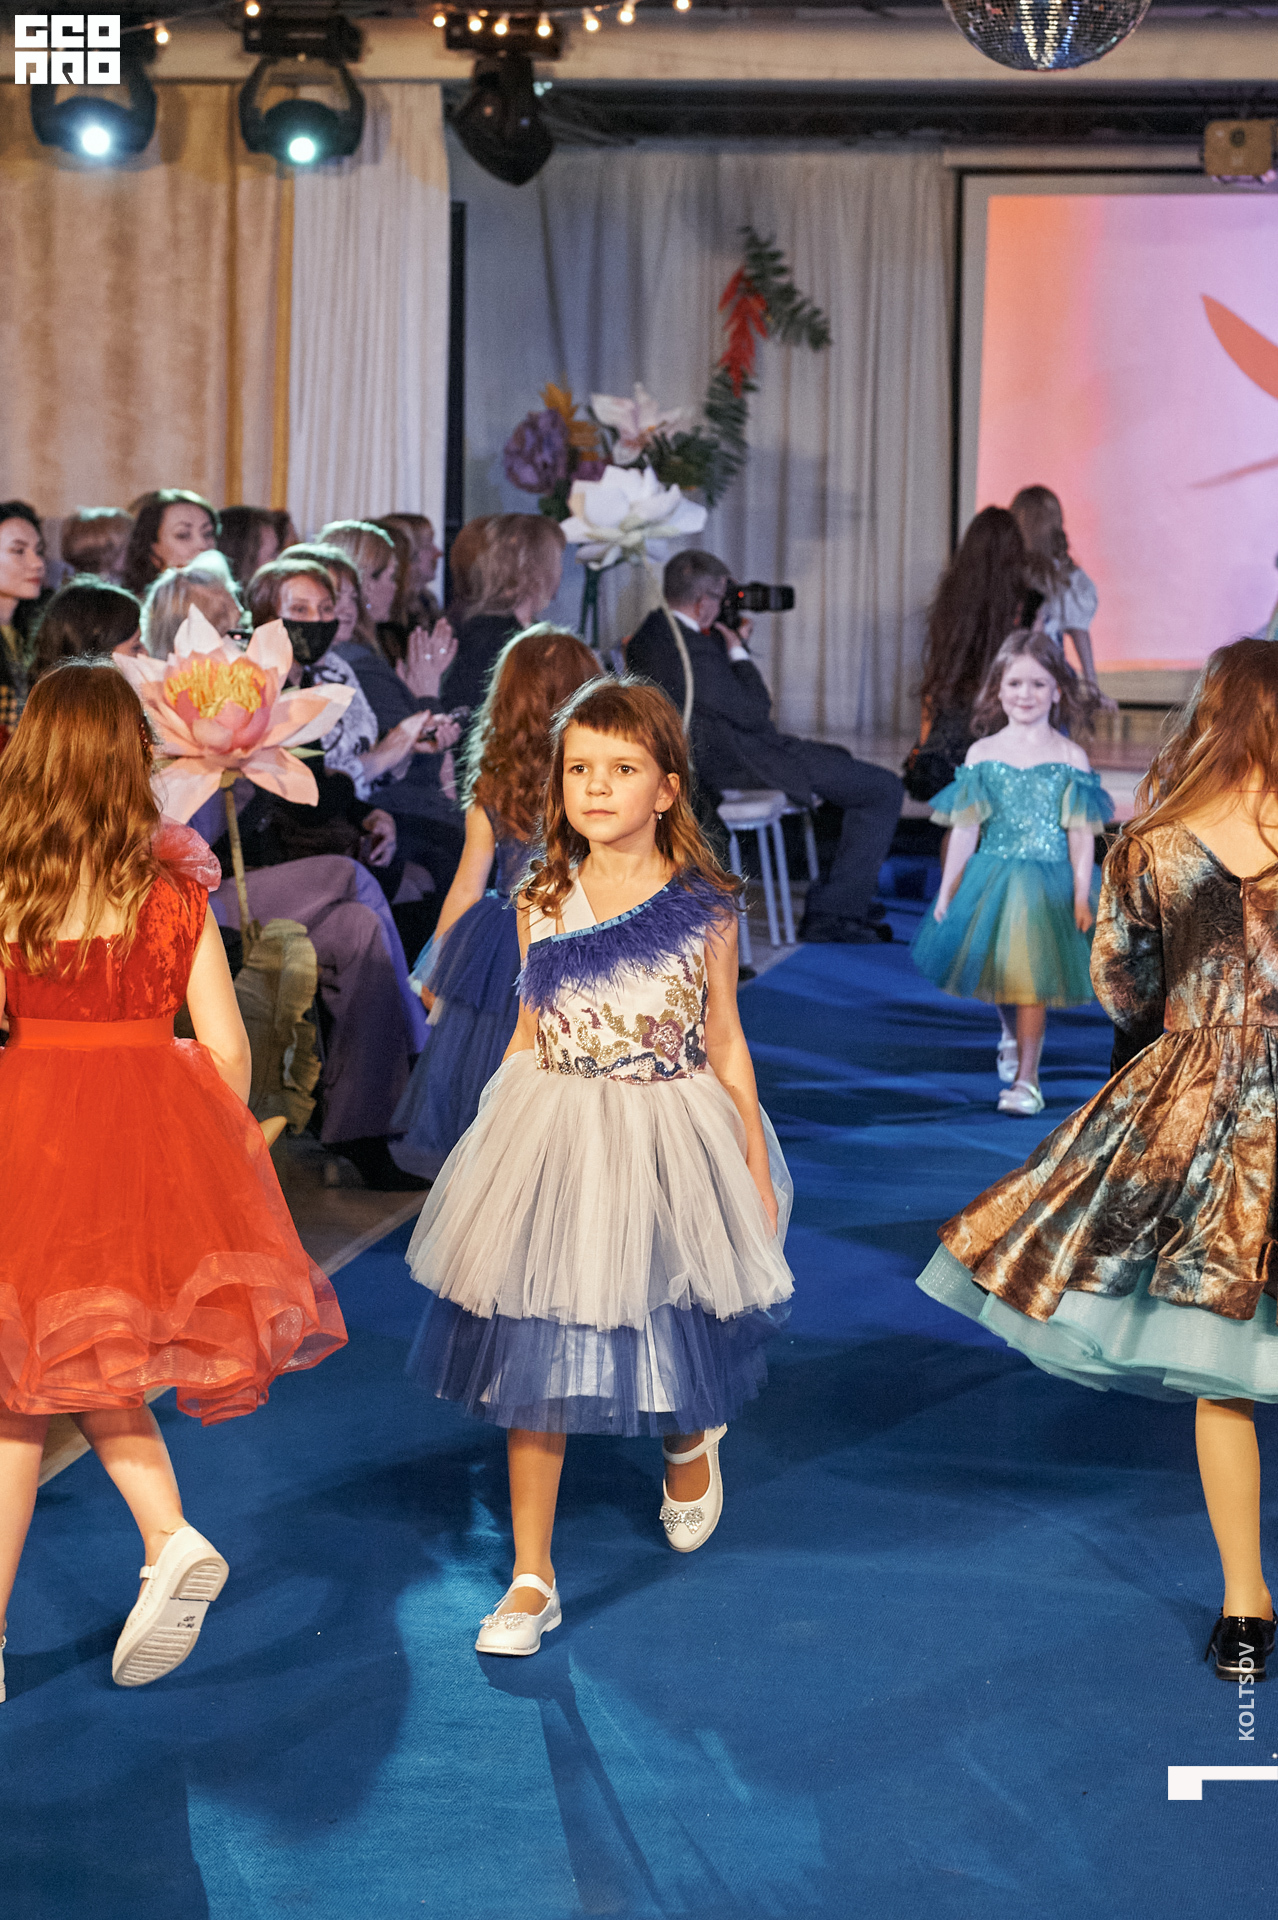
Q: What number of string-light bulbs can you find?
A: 9